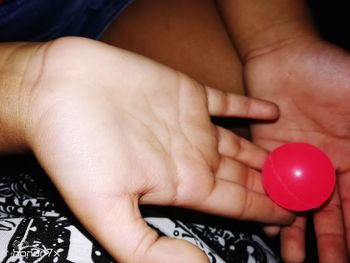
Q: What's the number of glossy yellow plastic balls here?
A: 0